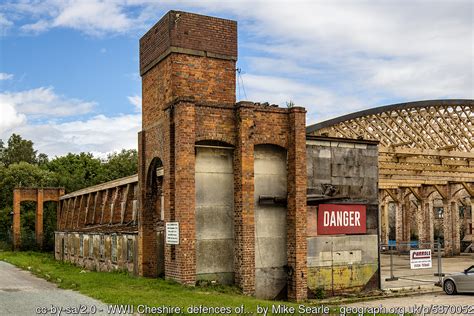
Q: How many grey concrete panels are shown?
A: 2